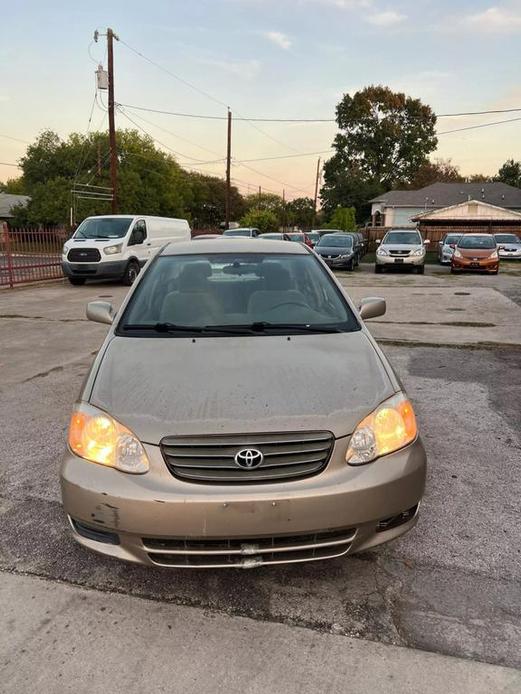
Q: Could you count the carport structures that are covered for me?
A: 1